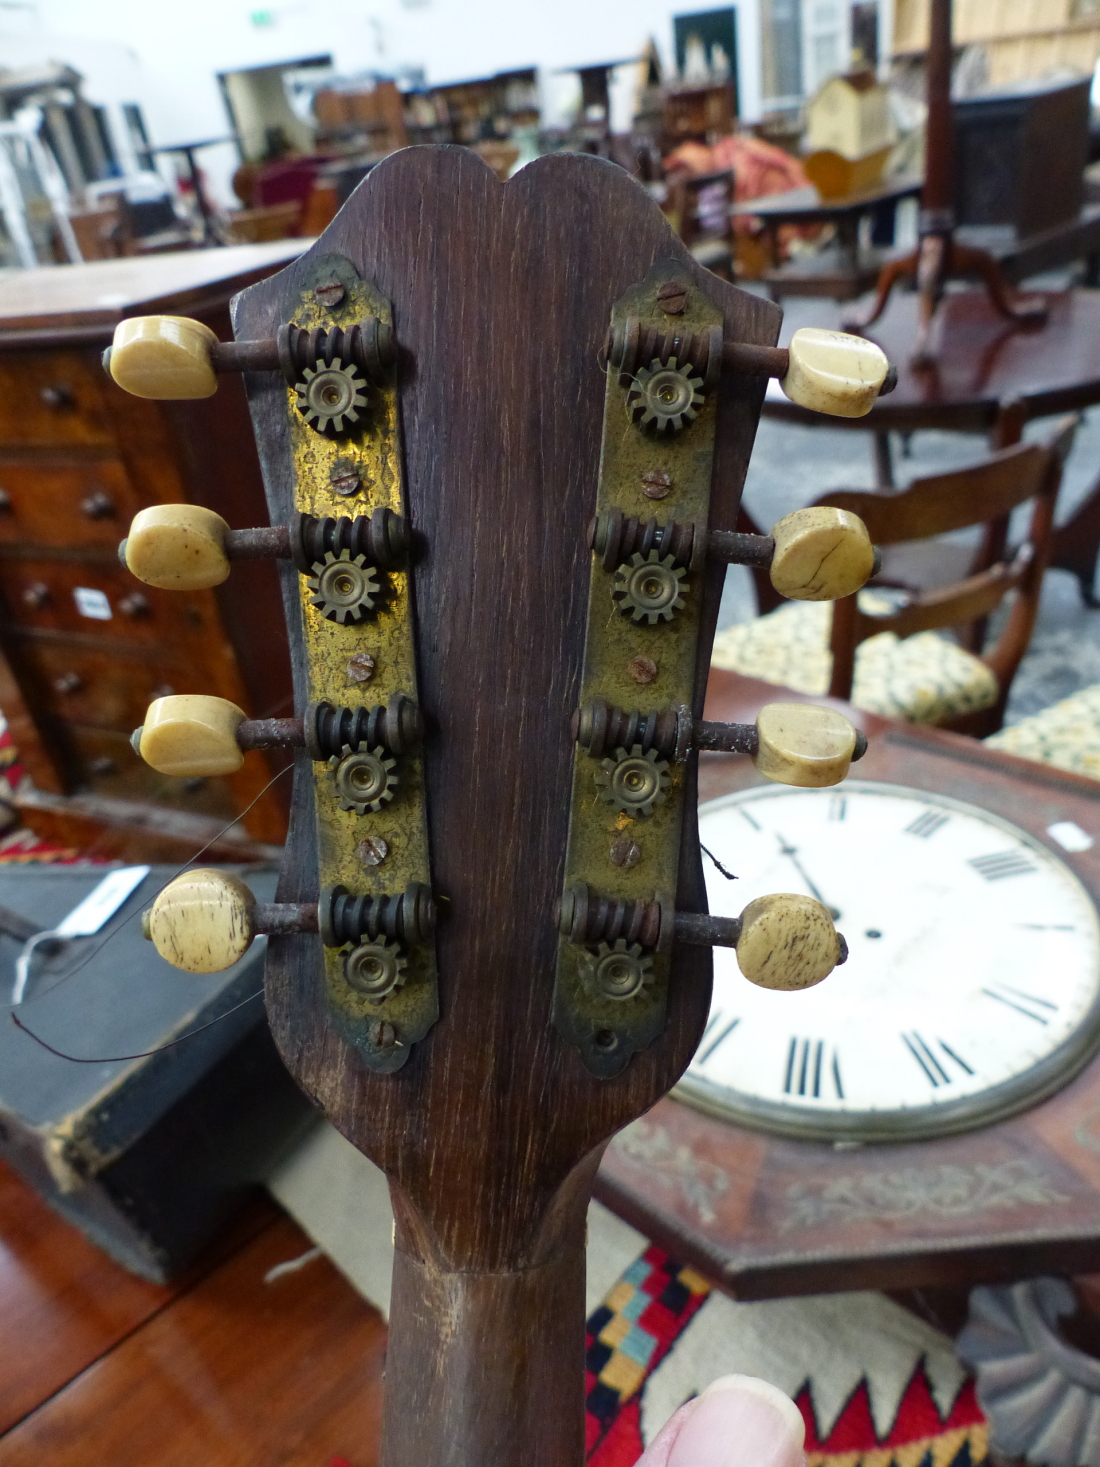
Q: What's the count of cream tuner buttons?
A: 8